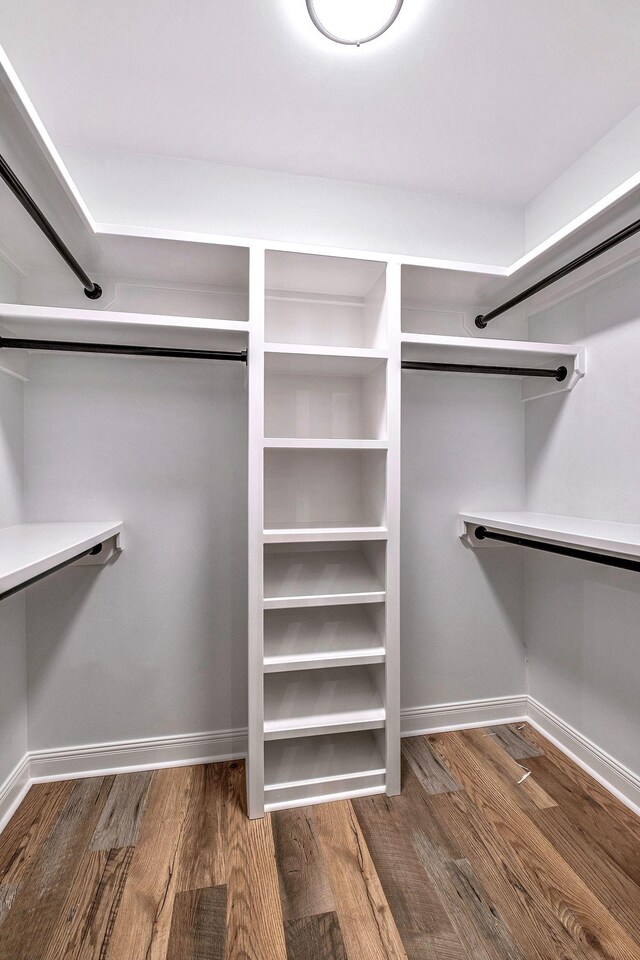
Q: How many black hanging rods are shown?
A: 6